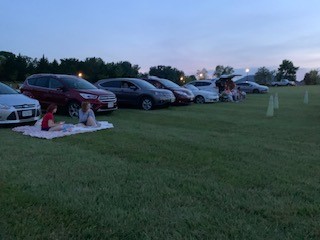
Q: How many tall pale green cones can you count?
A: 3